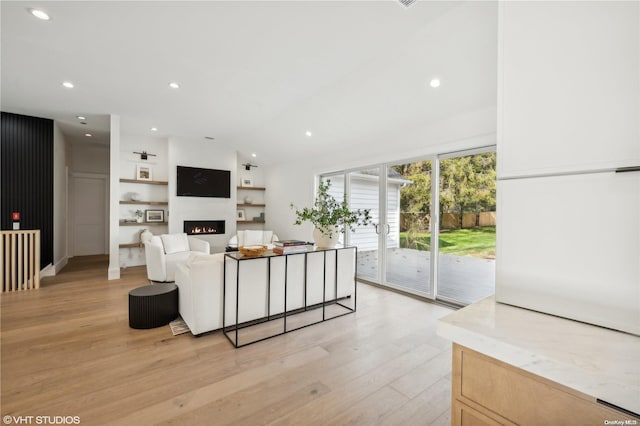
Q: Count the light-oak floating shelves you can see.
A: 7